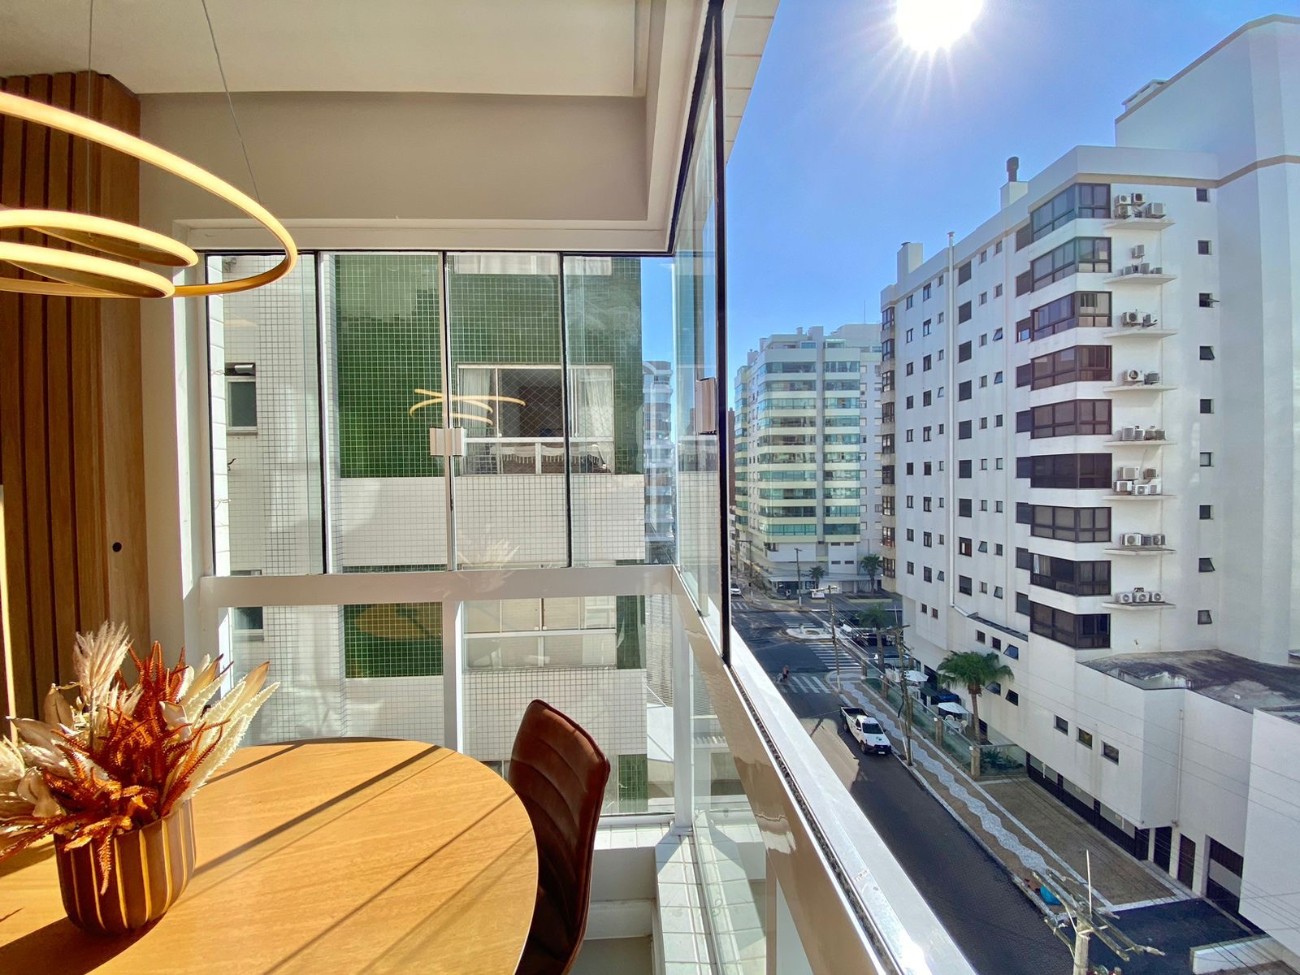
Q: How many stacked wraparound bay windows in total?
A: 9